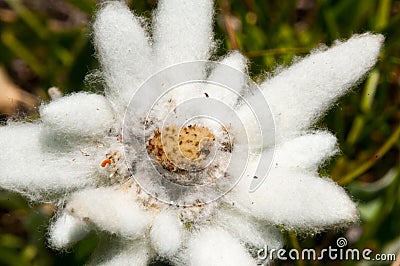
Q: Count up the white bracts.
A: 14